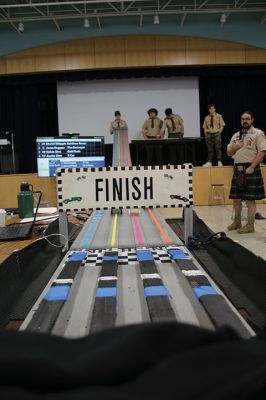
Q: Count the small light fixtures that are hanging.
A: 4